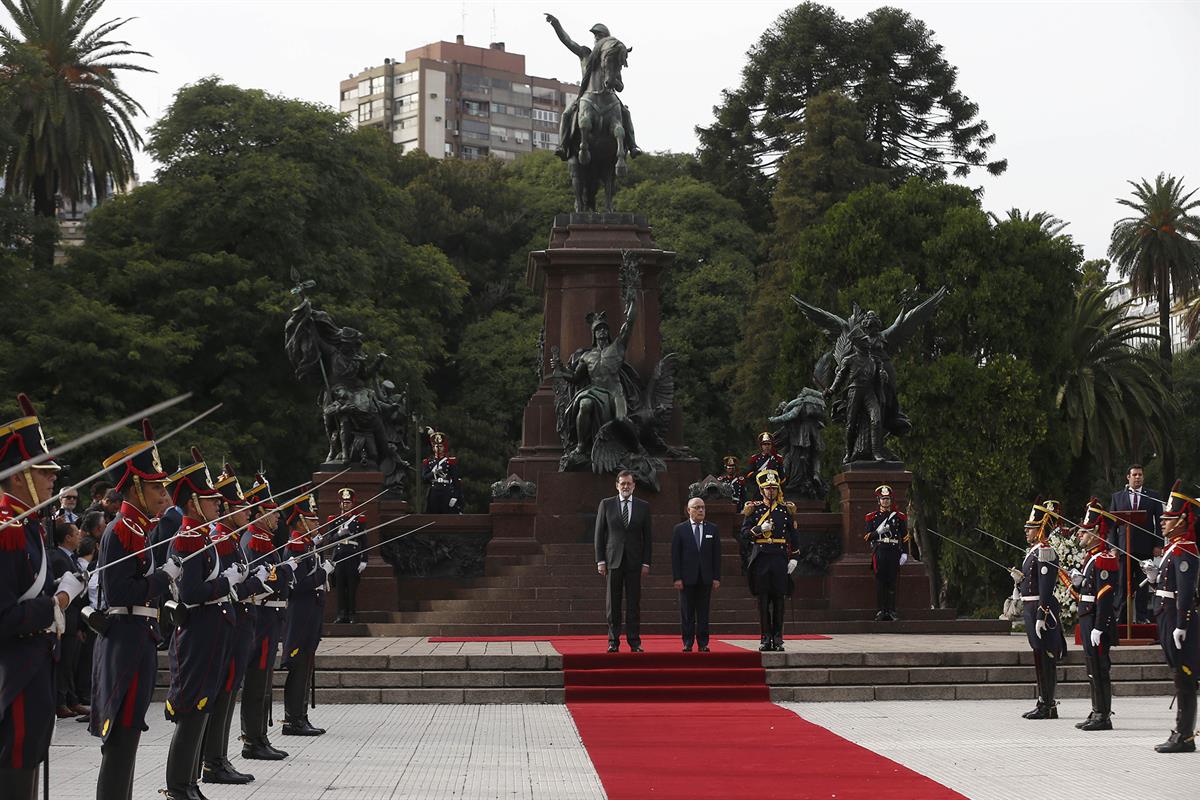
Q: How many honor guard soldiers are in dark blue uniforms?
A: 15